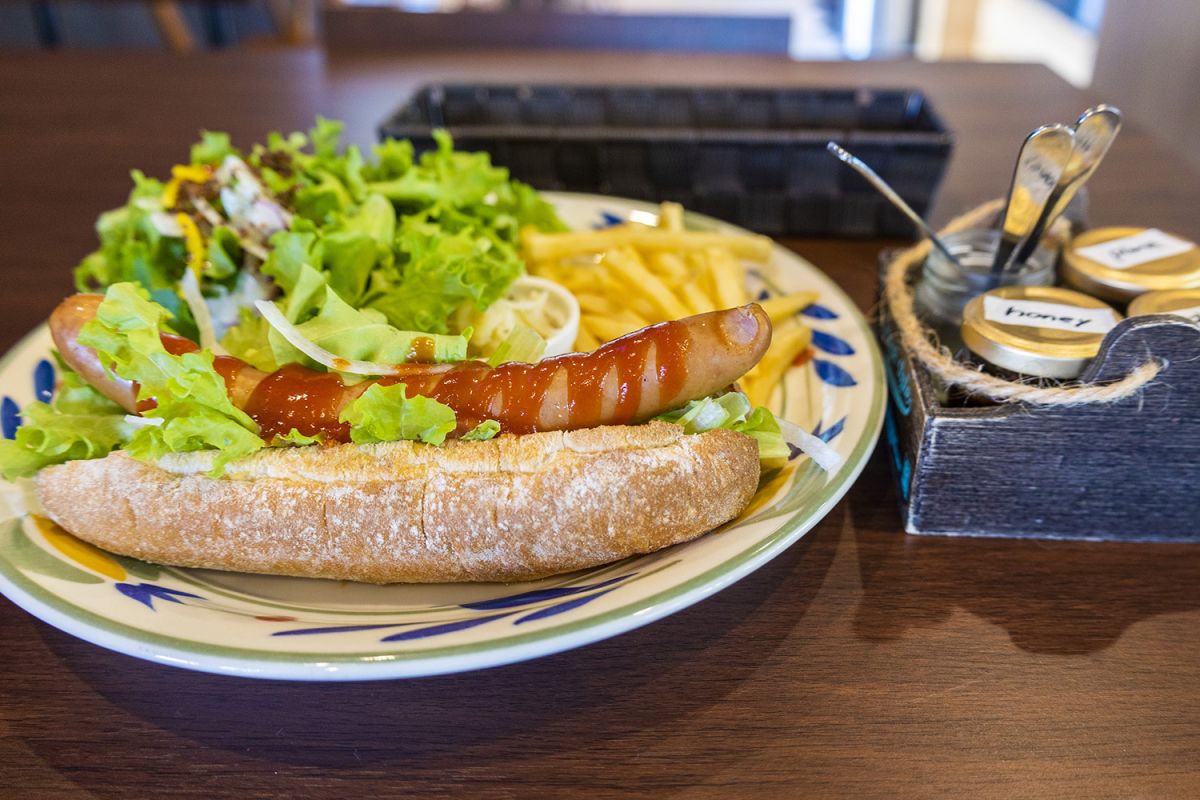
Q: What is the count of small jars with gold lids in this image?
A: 3